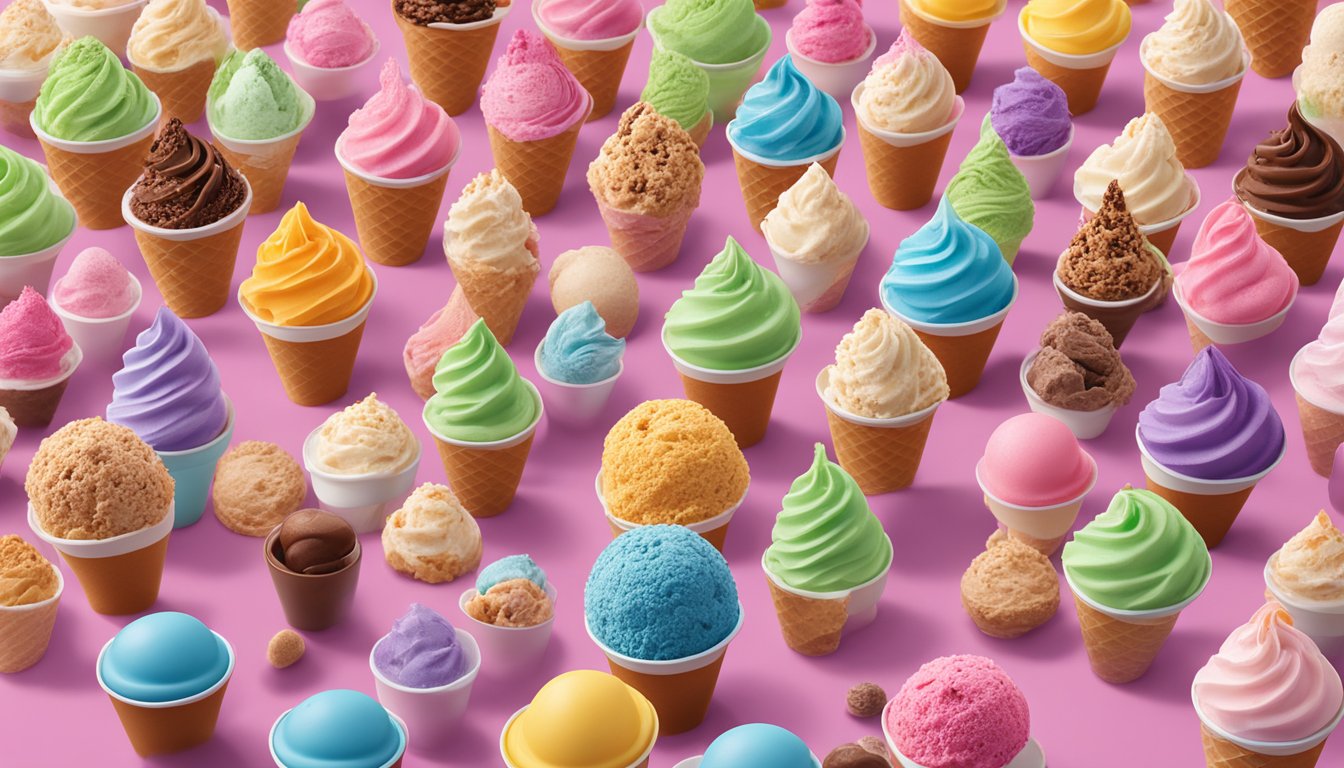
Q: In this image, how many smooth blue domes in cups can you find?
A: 3